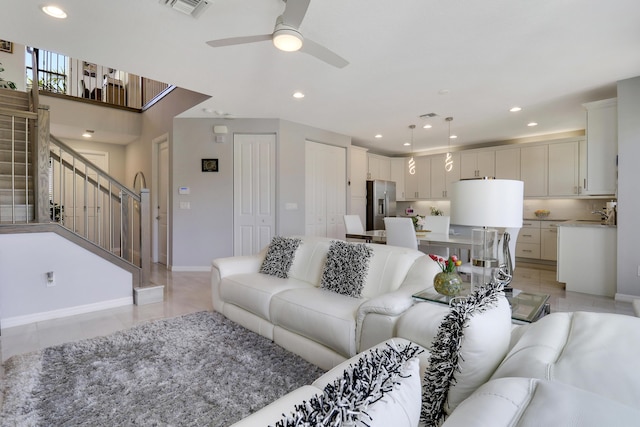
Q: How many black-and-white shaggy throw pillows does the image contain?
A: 4